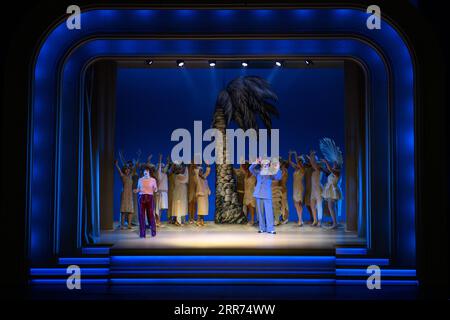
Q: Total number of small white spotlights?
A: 6